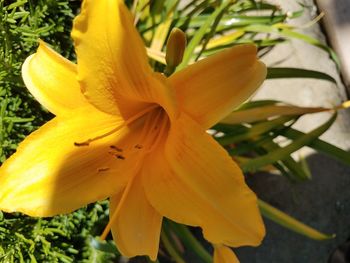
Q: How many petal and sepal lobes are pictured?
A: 6